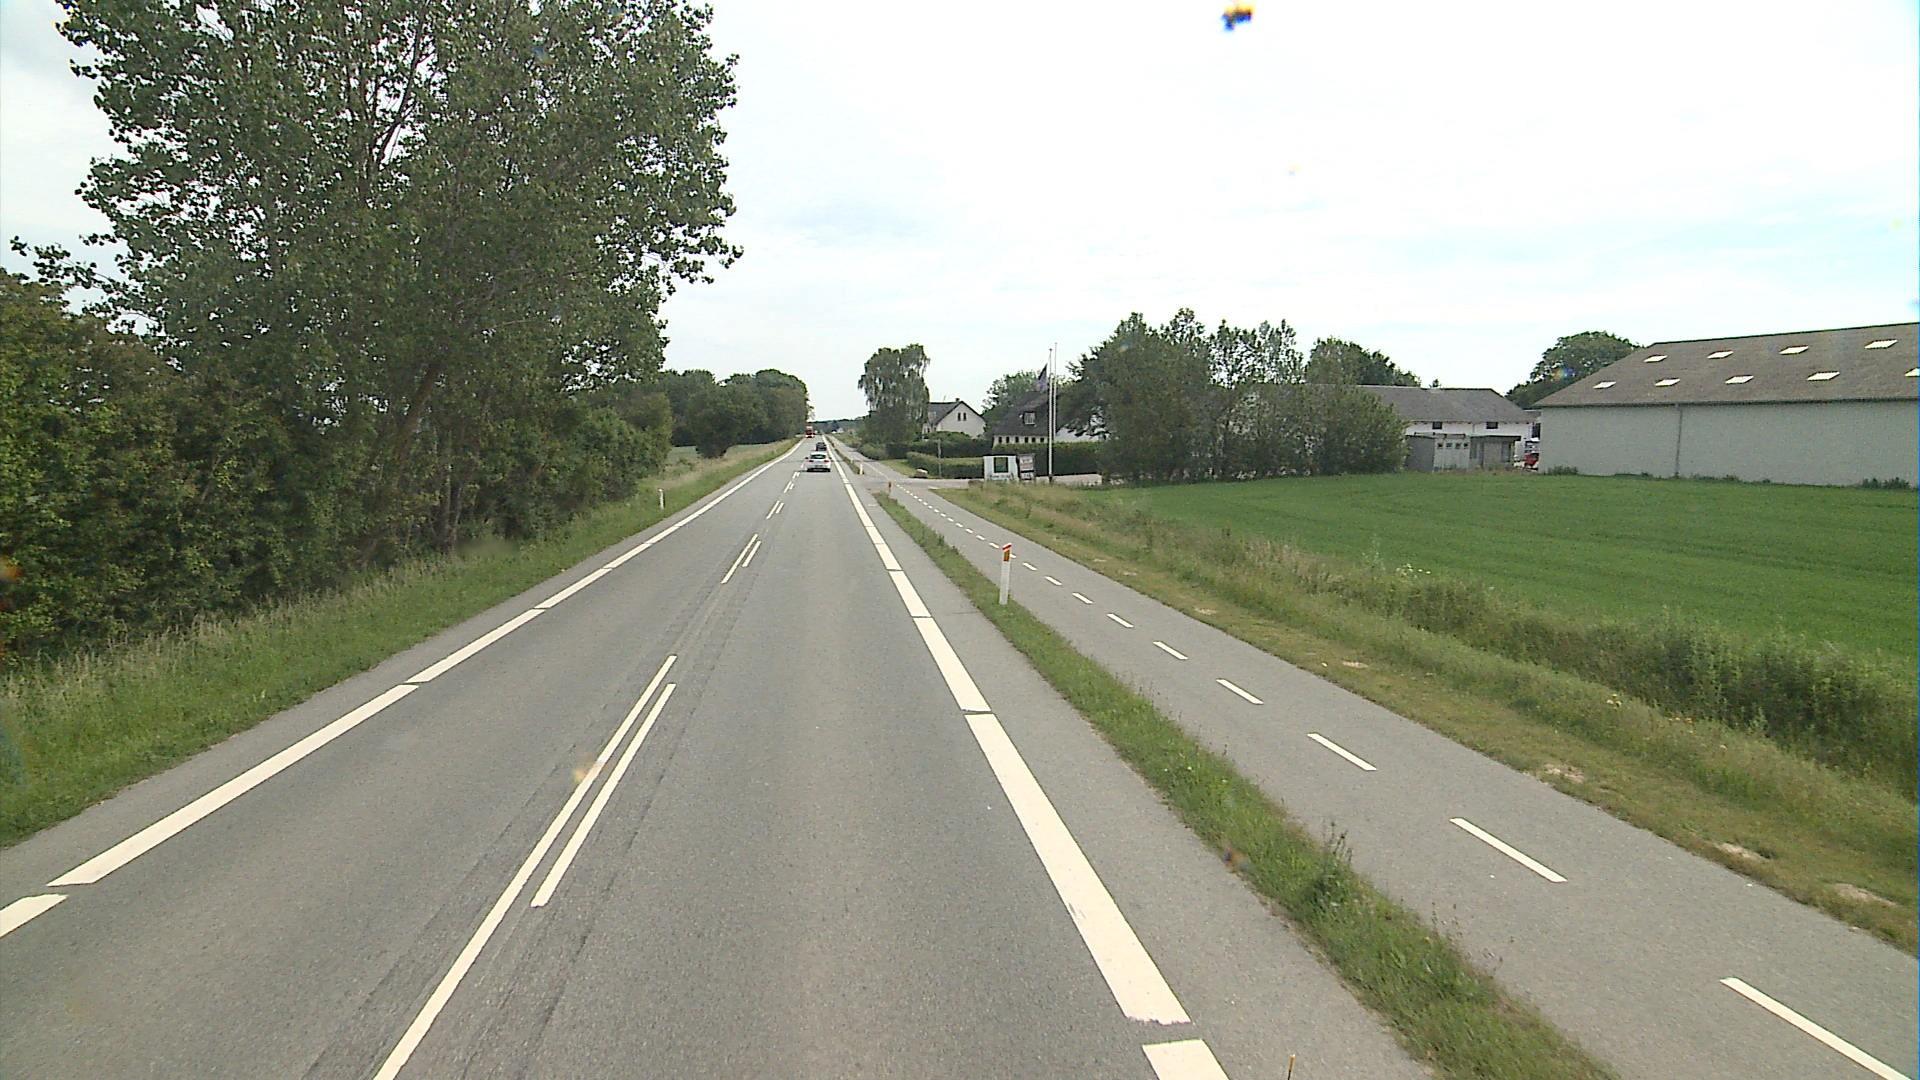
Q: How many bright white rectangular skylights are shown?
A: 9